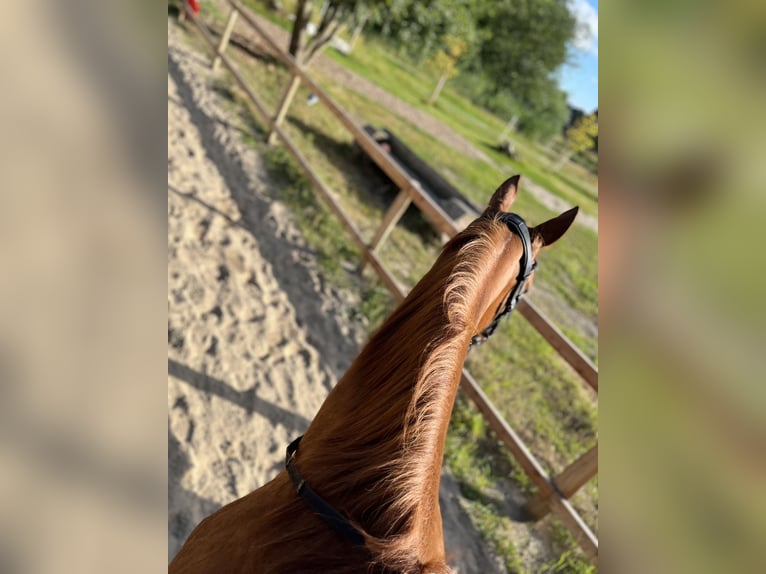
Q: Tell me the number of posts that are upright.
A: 4